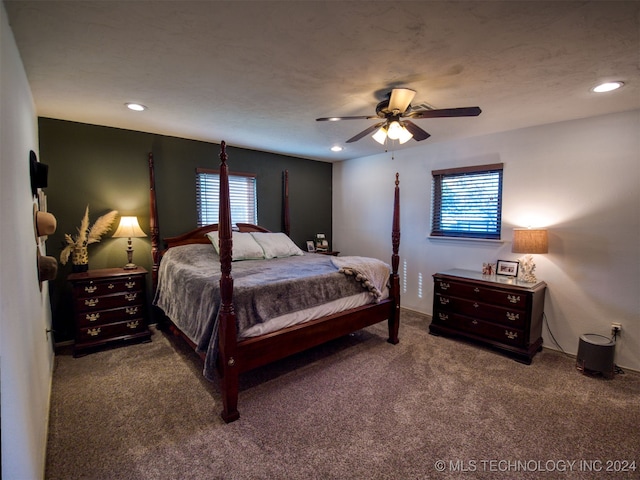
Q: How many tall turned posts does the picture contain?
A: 4